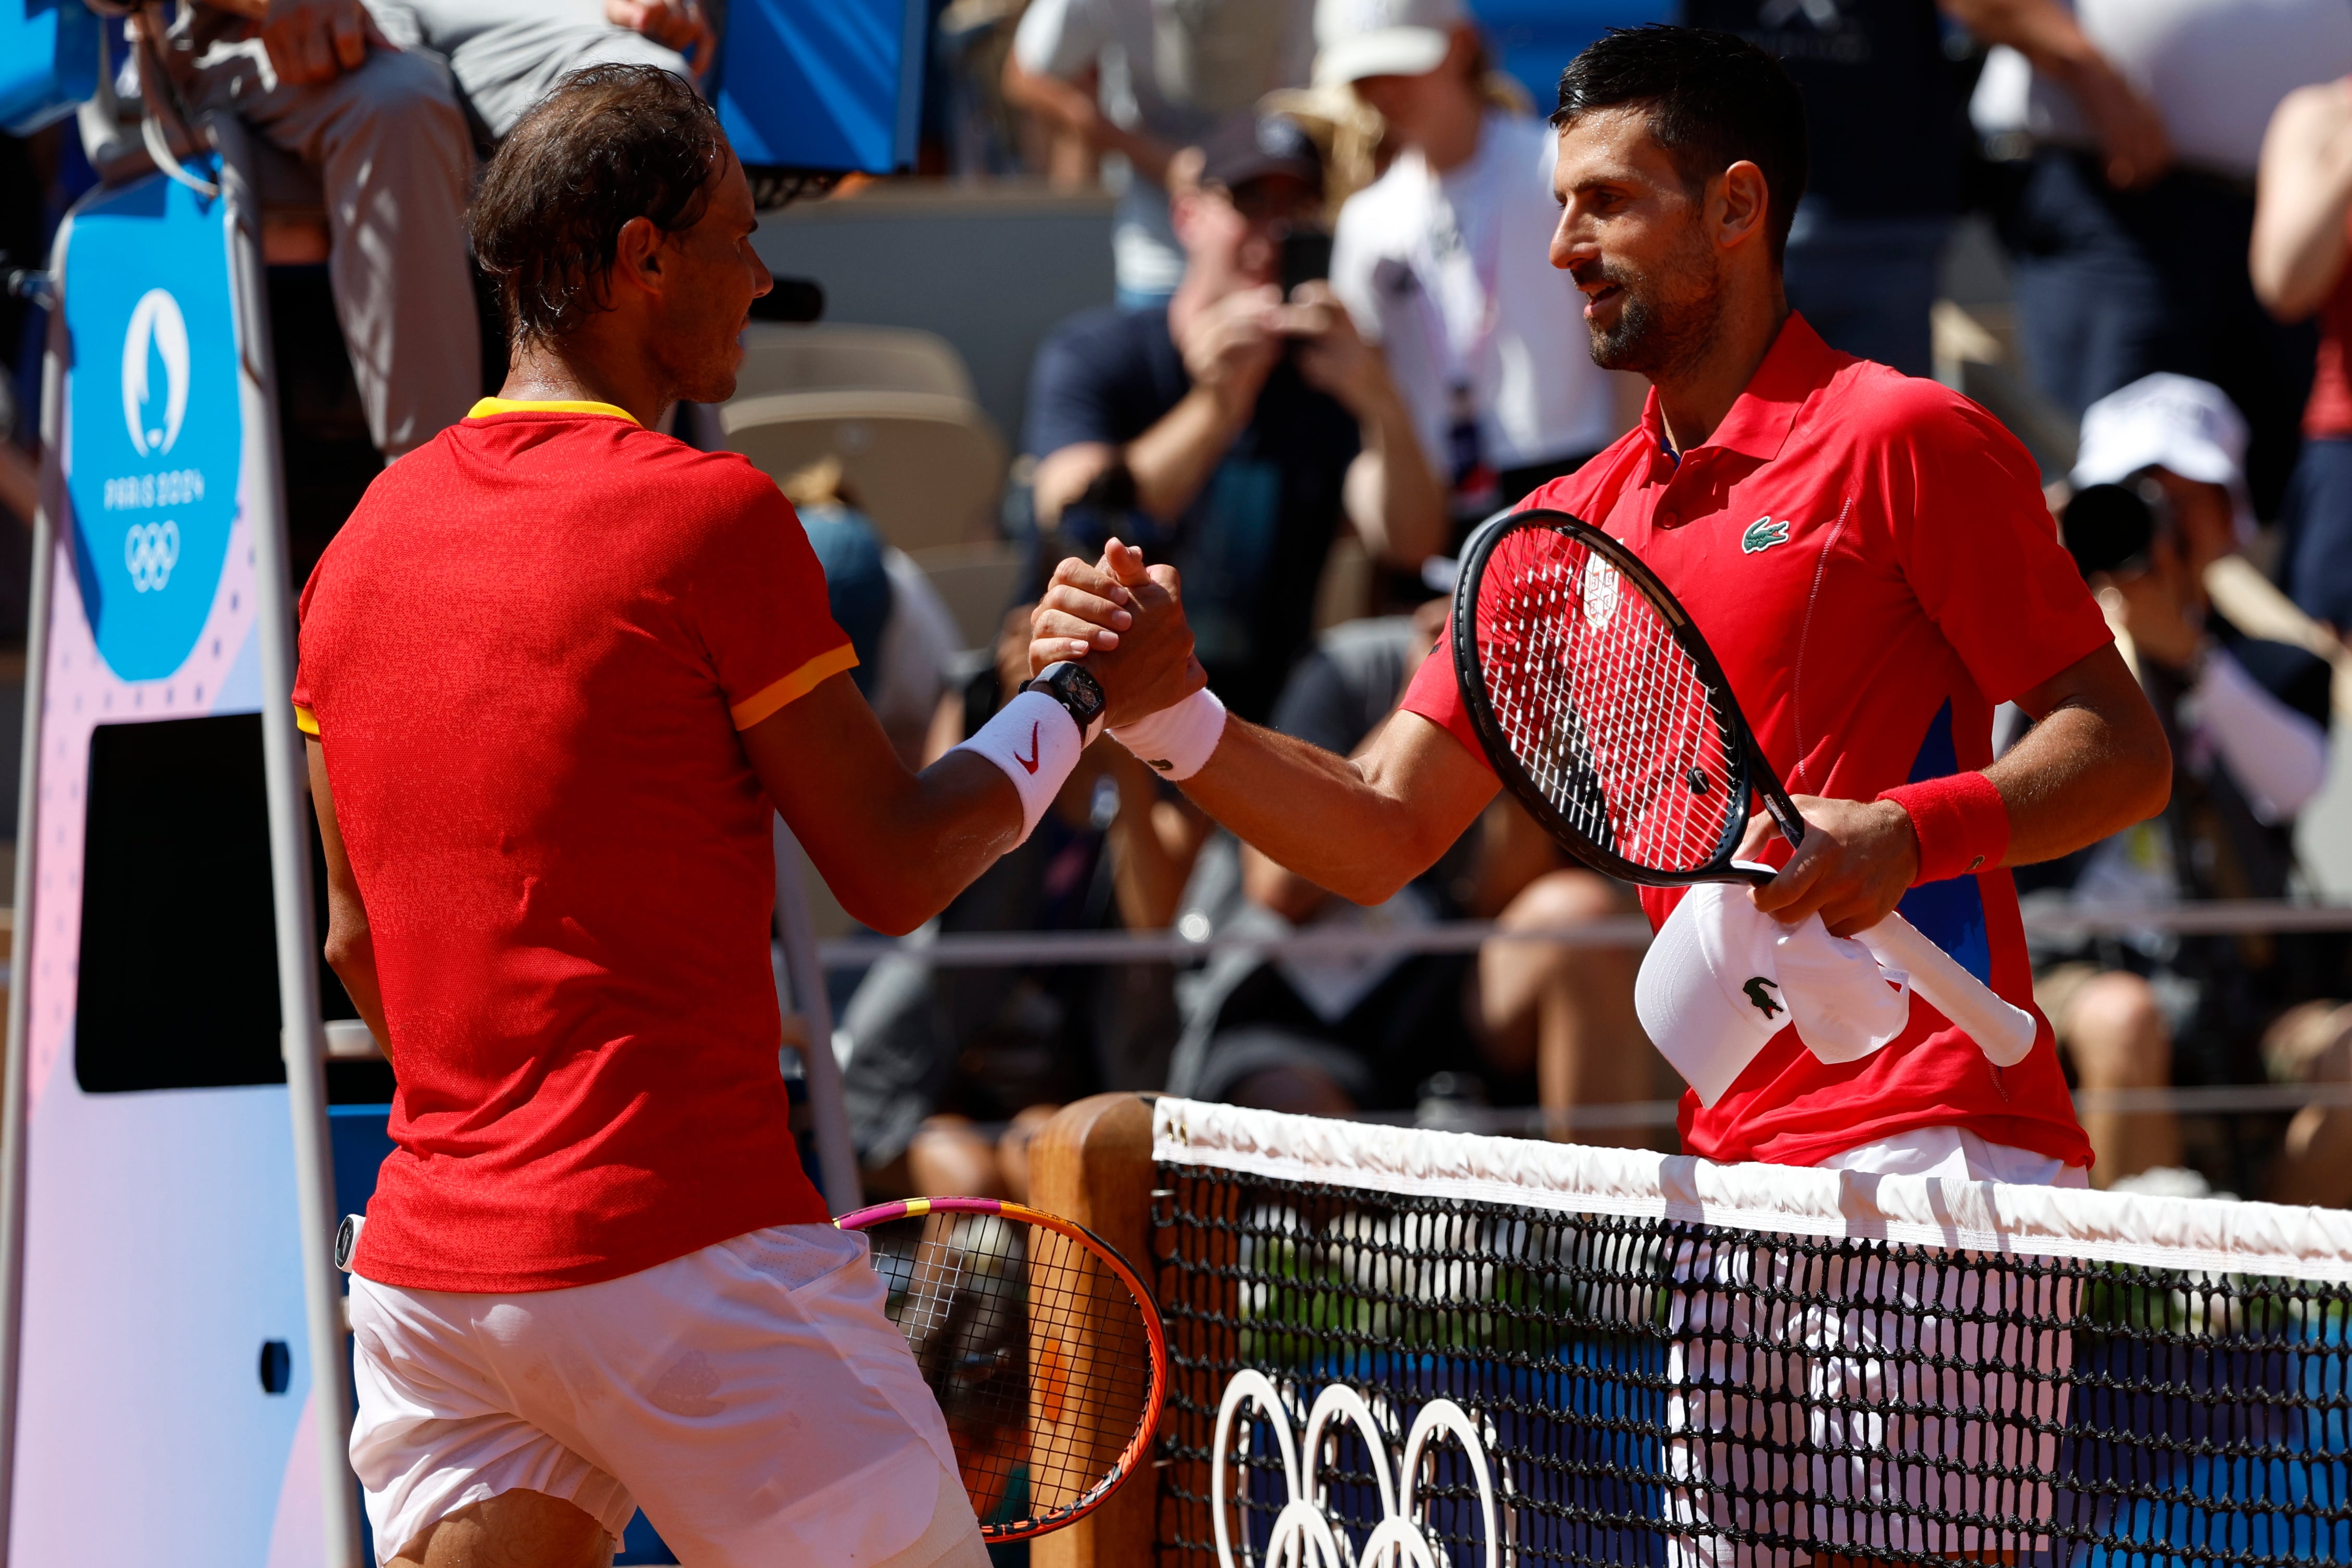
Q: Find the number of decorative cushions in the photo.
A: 0